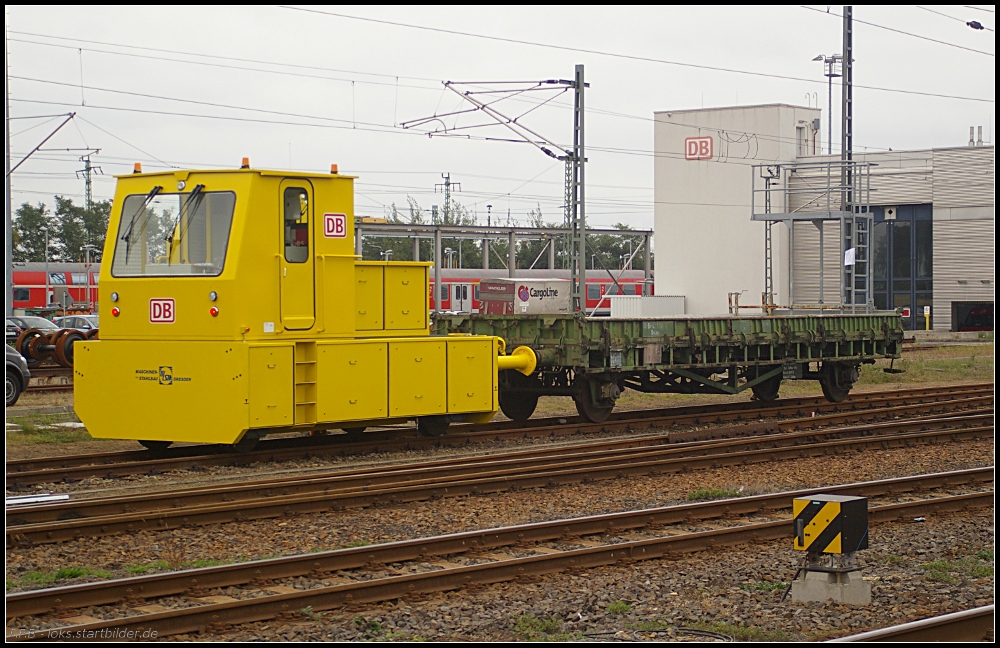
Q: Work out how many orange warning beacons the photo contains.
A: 3